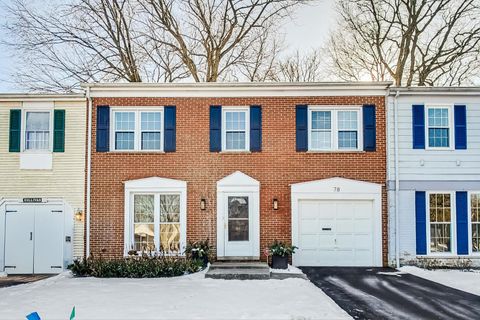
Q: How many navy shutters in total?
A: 6